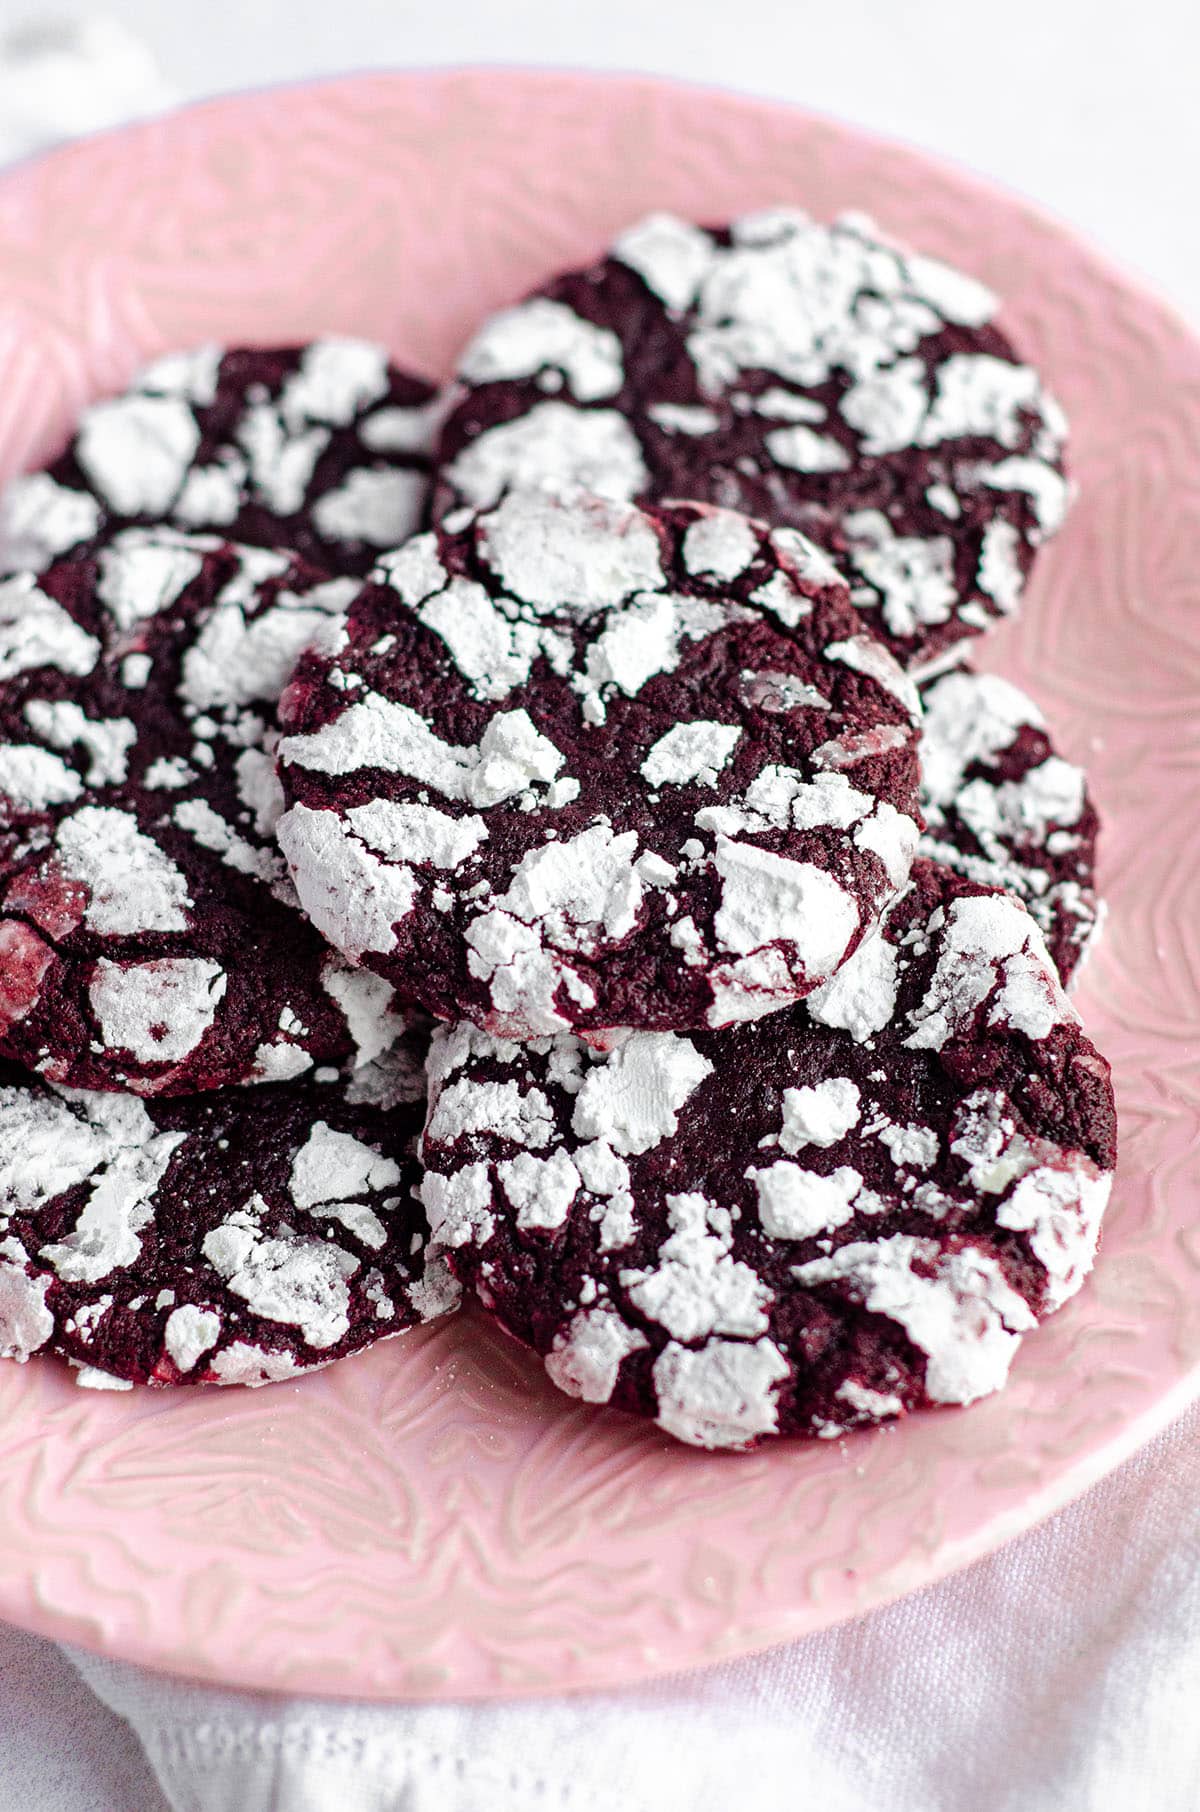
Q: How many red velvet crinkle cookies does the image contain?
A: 7